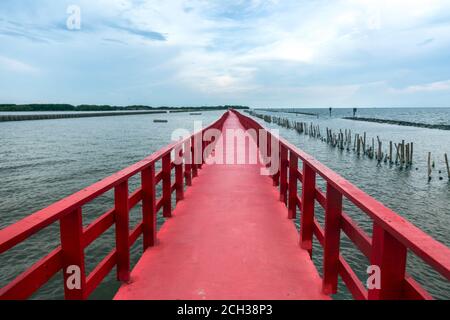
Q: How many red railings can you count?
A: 2